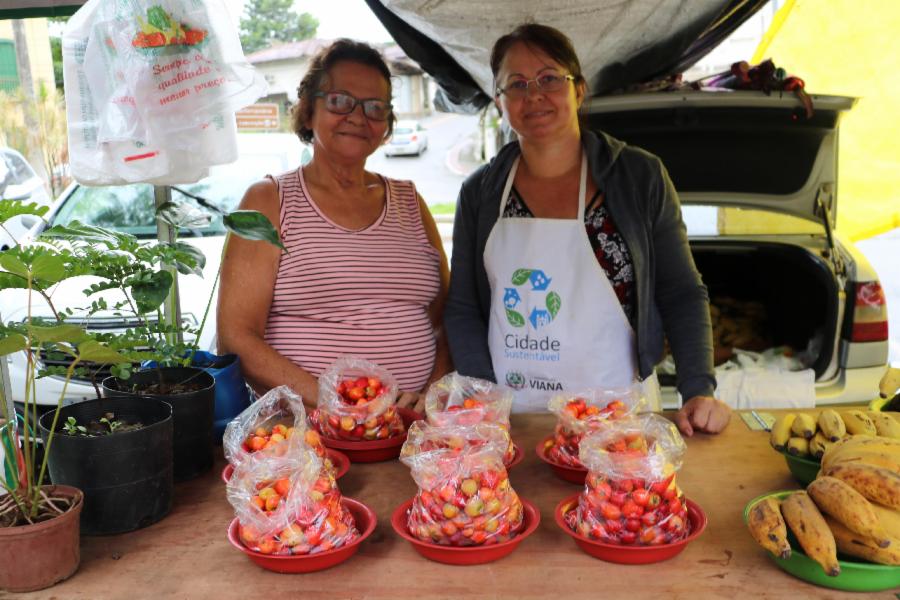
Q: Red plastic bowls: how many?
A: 7